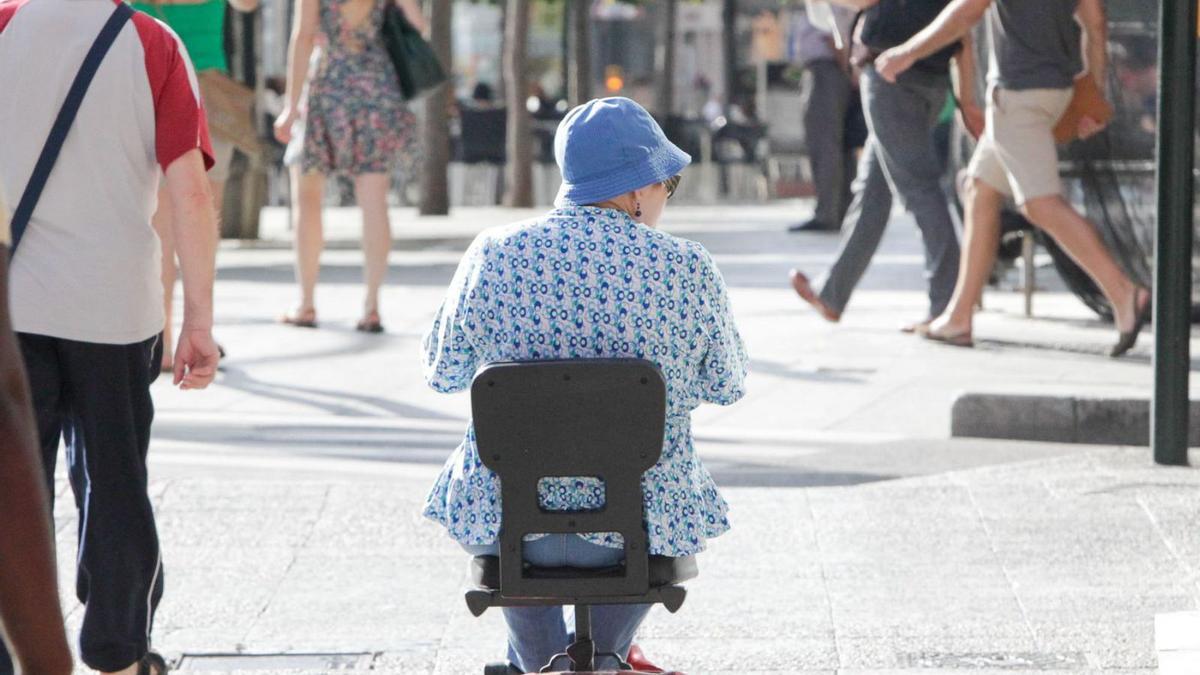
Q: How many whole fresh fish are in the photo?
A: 0